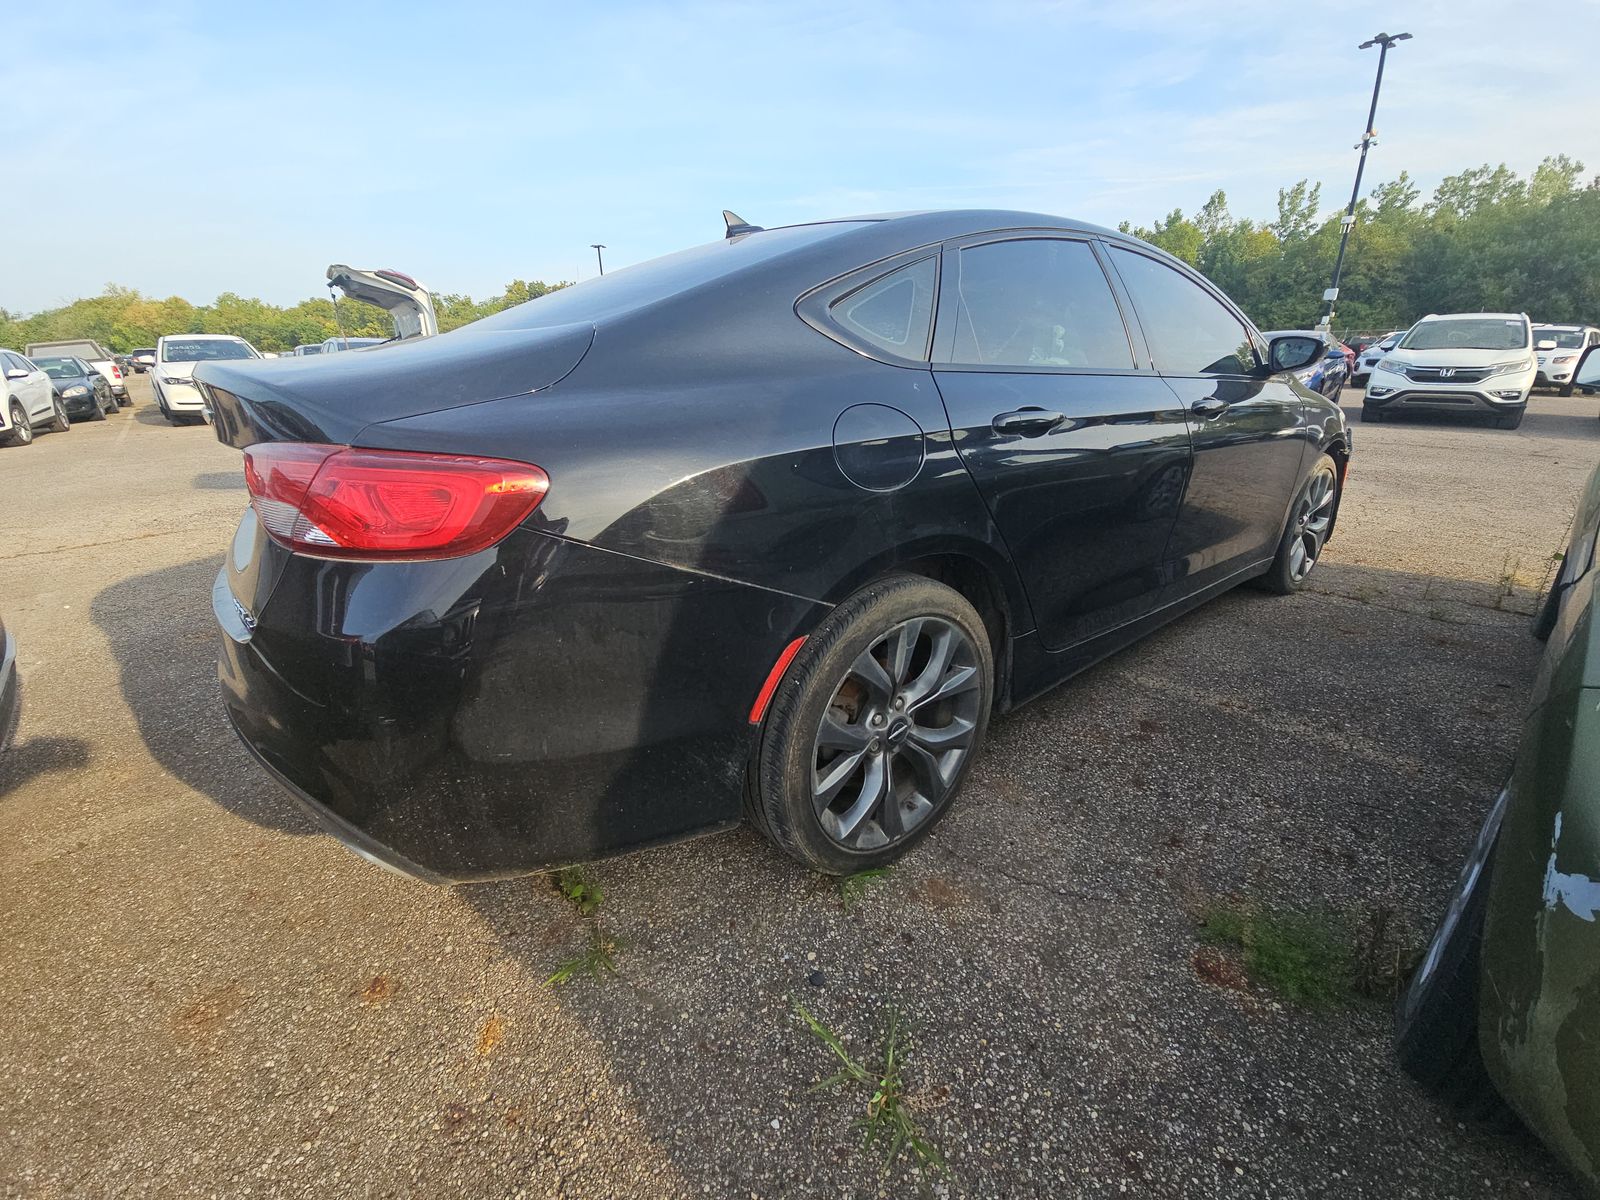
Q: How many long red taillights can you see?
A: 1